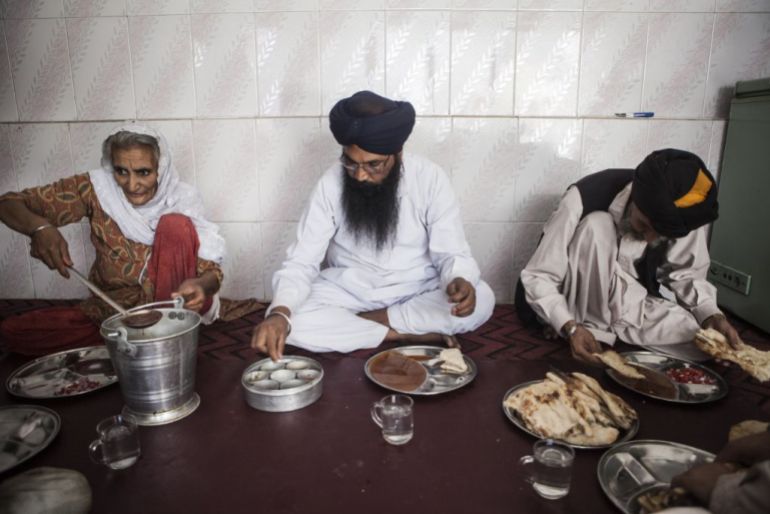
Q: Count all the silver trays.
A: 6